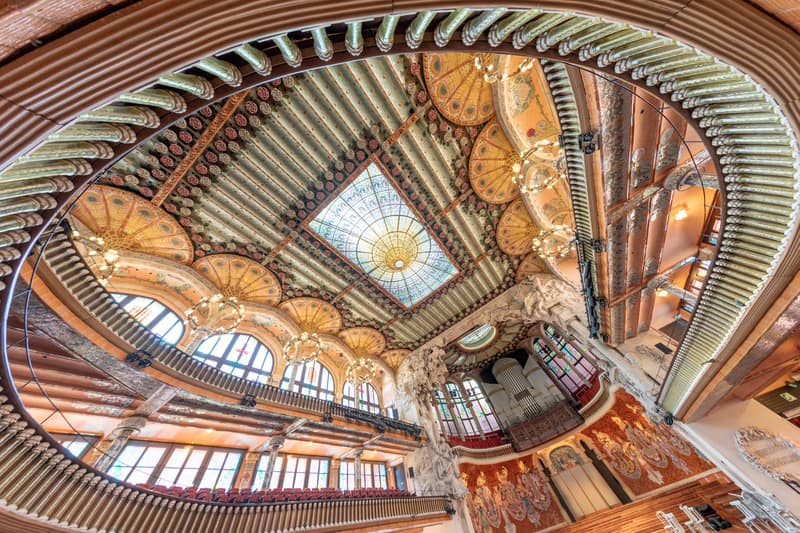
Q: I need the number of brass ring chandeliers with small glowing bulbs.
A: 7